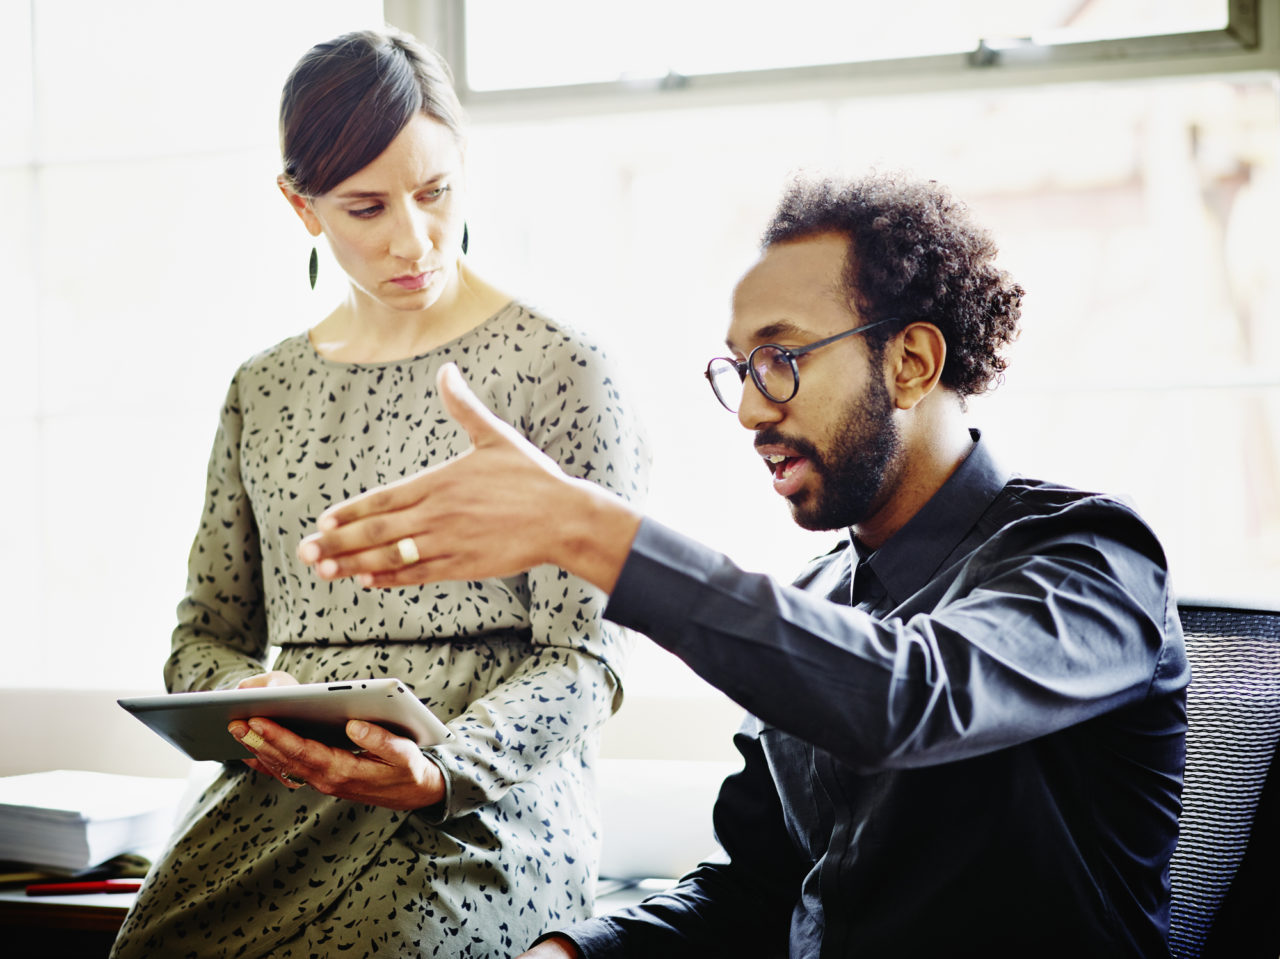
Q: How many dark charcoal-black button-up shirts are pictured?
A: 1